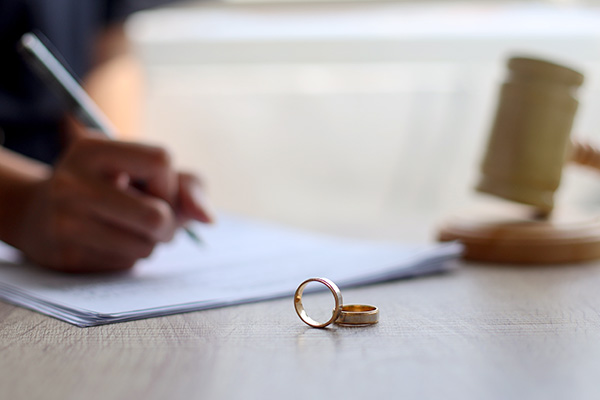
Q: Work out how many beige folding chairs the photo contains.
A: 0